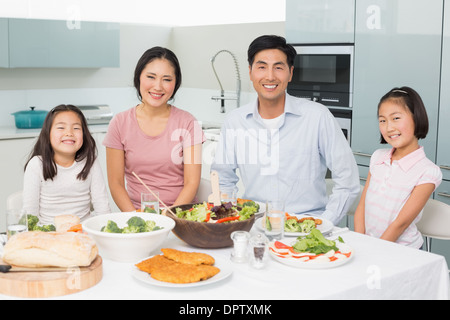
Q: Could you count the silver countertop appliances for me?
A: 1